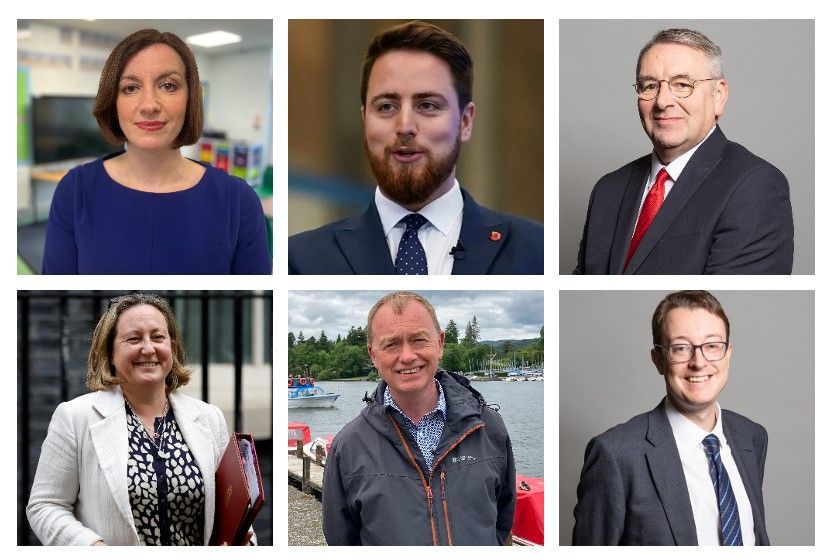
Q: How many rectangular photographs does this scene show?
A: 6